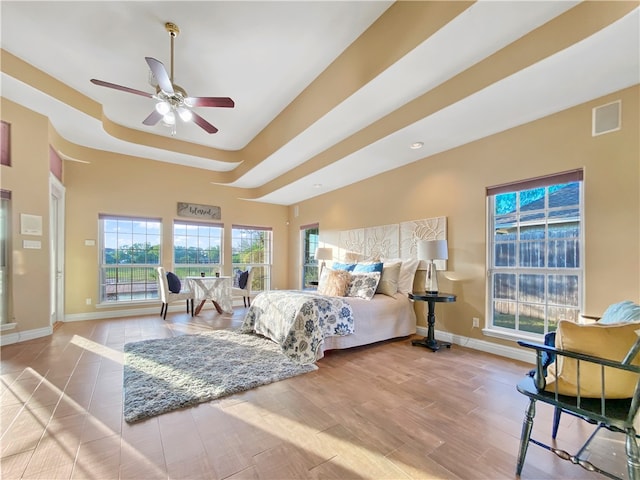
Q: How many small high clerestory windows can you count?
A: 2